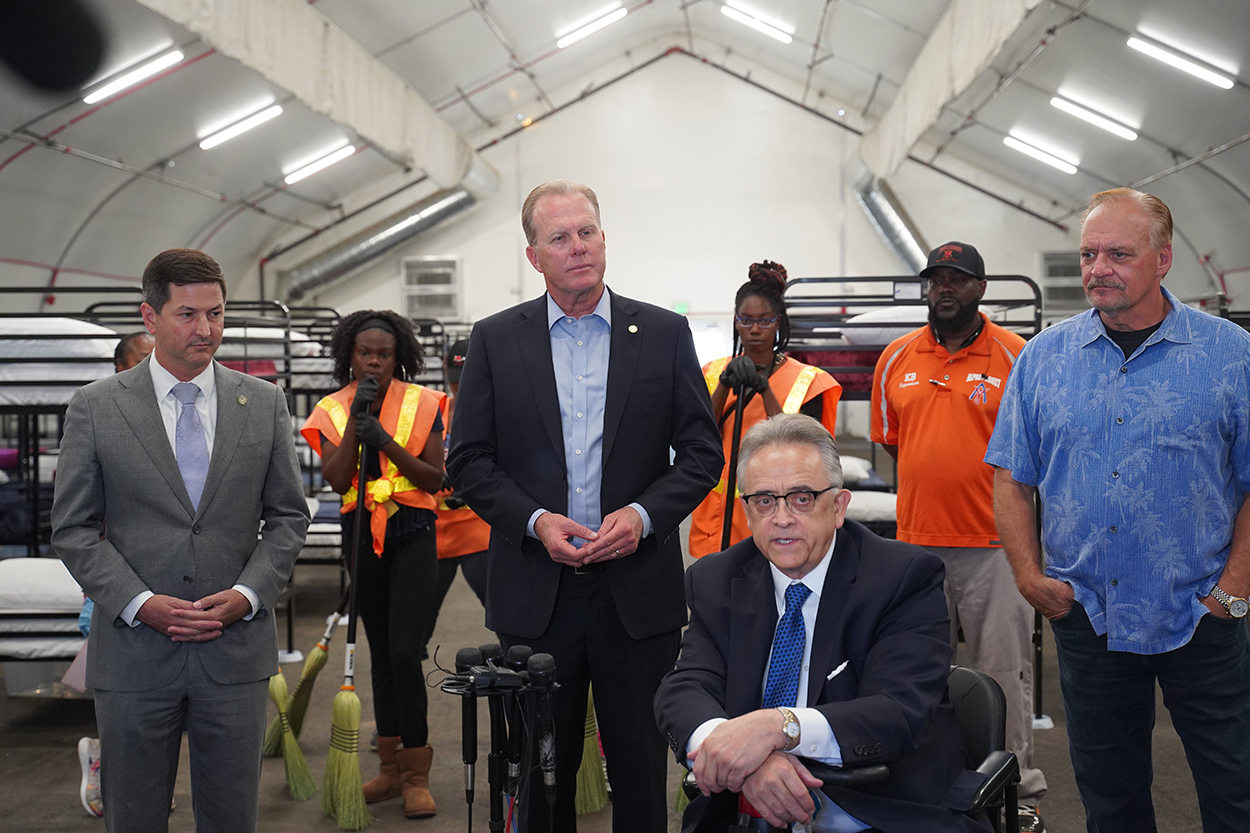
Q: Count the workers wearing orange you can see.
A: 4